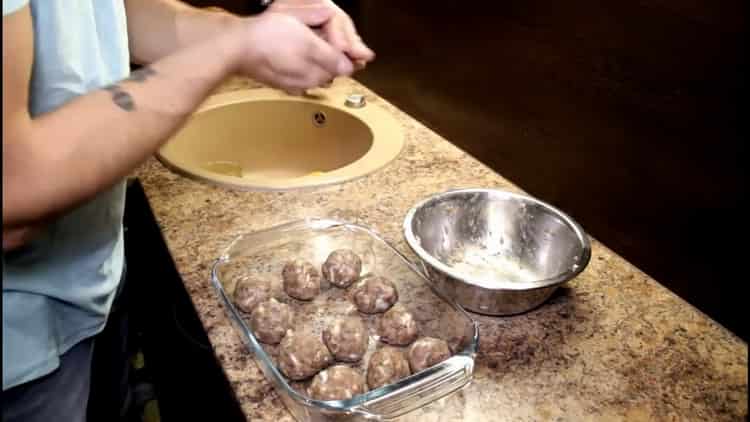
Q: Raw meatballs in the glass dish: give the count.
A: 11